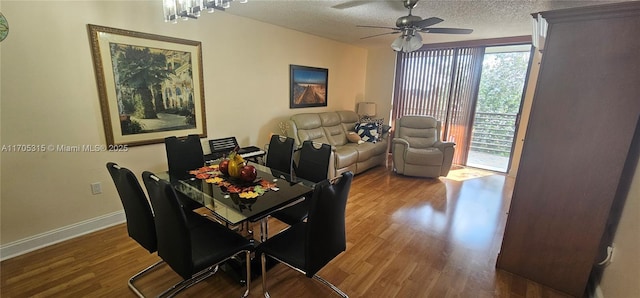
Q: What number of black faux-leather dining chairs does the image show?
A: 6